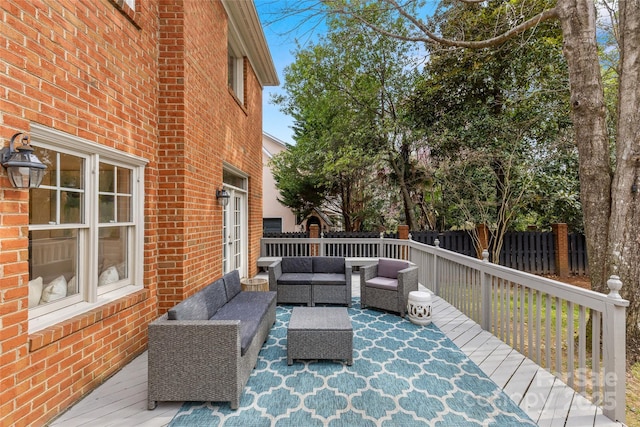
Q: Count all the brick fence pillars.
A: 4